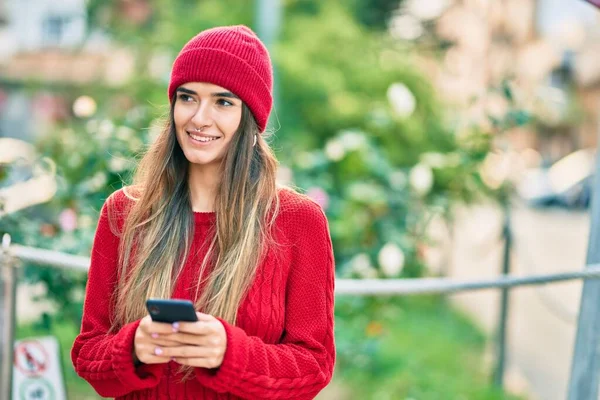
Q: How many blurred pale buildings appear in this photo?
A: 2